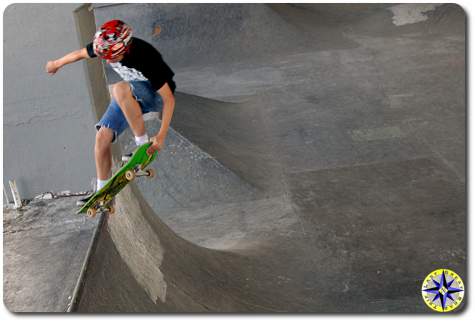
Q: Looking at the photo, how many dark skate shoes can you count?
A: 2